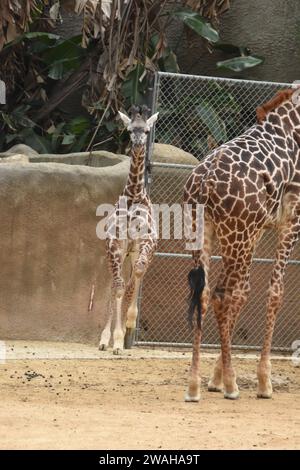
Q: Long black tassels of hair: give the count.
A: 1